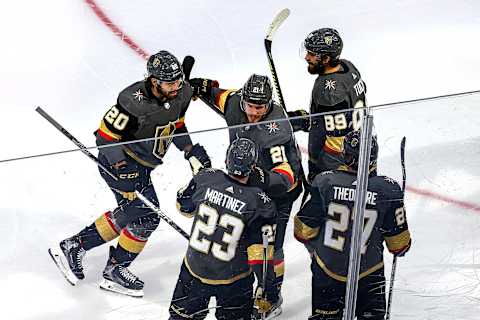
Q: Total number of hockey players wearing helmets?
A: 5